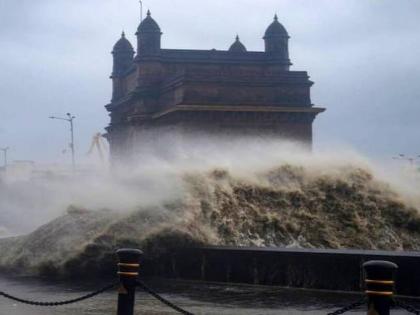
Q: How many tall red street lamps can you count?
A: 0